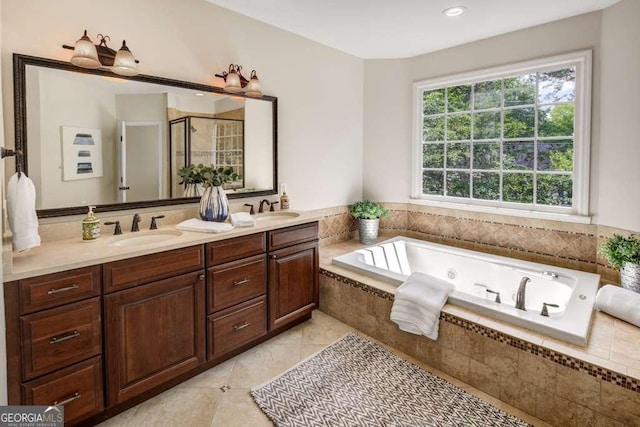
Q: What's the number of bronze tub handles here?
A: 2